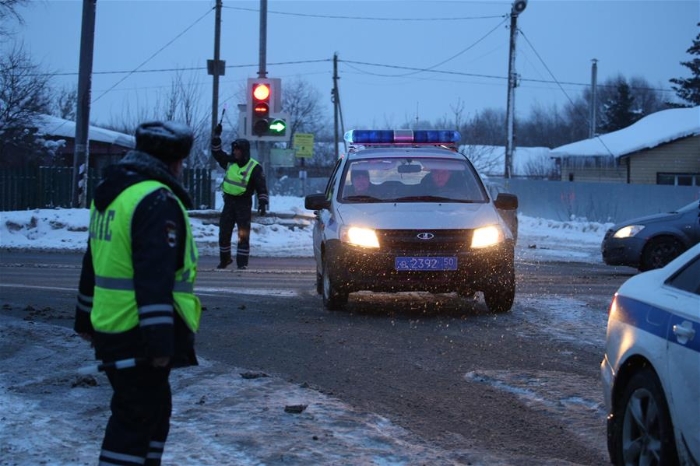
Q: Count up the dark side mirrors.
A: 2